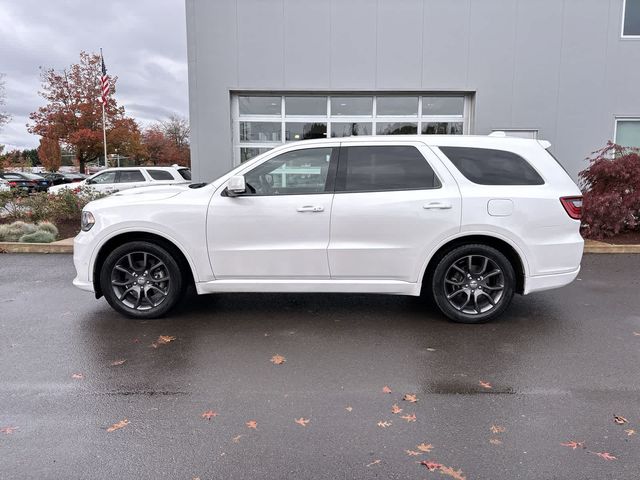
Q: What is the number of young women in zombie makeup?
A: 0